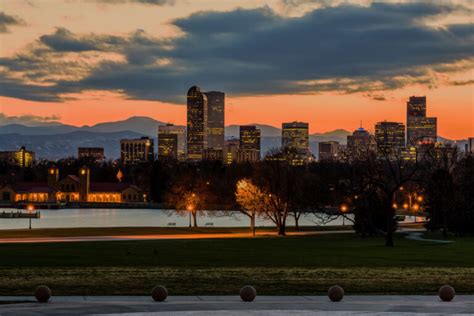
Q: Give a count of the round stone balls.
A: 5